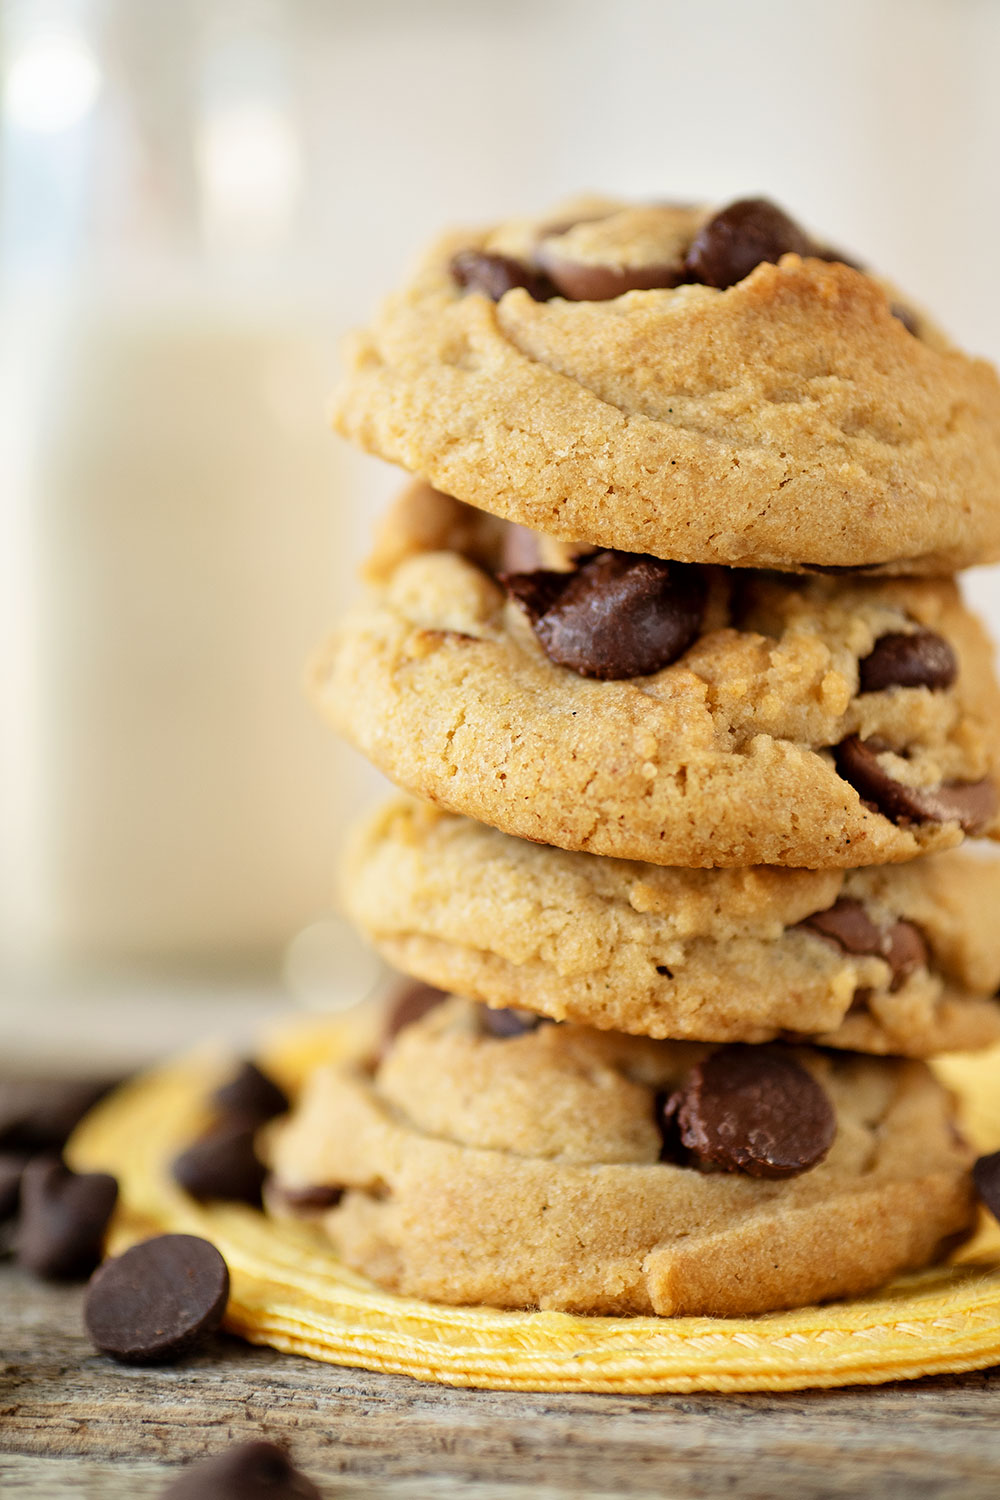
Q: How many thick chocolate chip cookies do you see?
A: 4